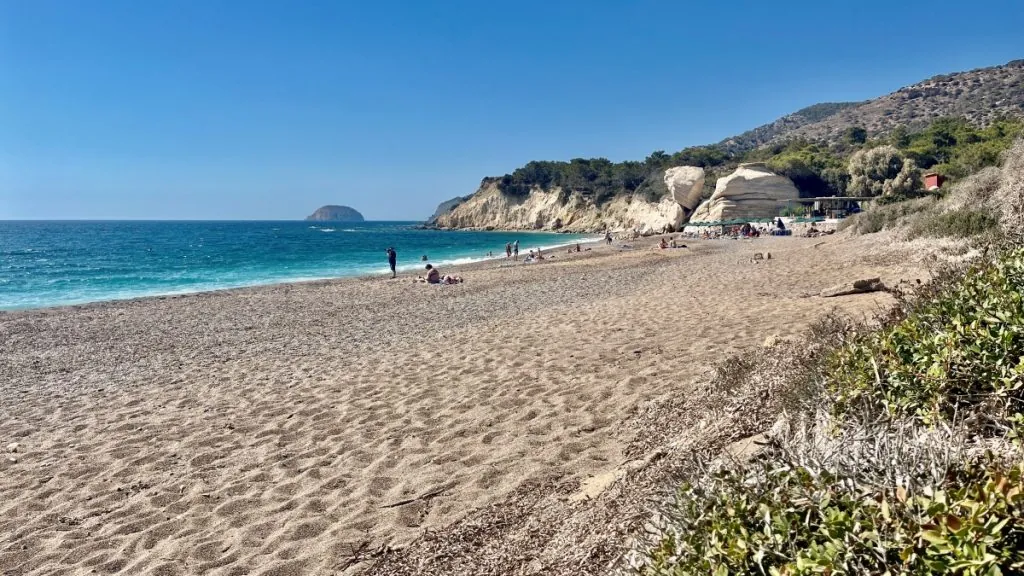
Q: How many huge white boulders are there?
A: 2